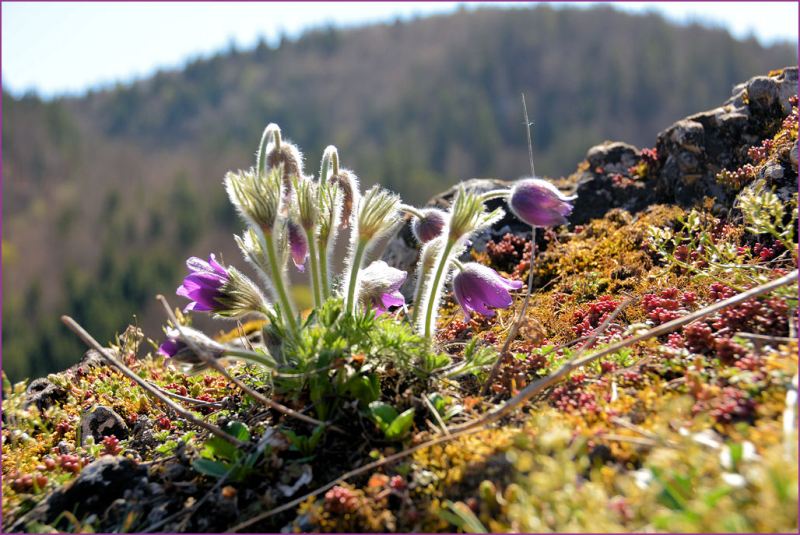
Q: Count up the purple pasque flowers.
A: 7